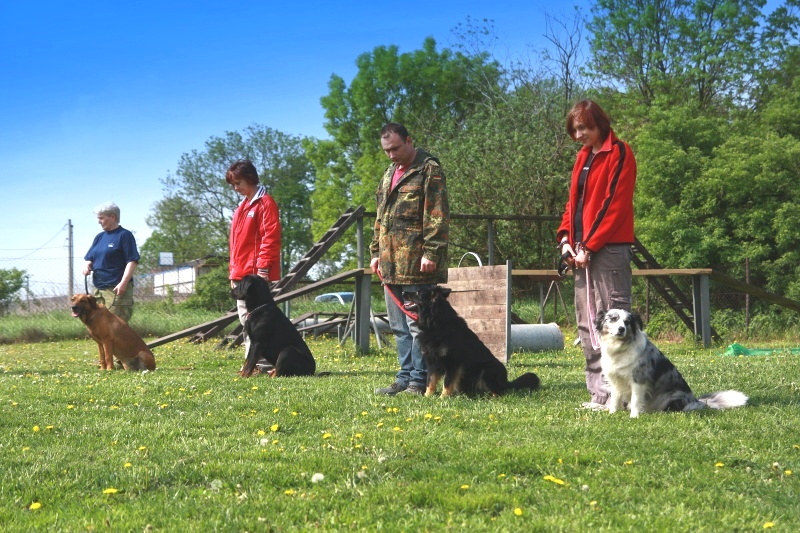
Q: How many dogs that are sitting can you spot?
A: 4